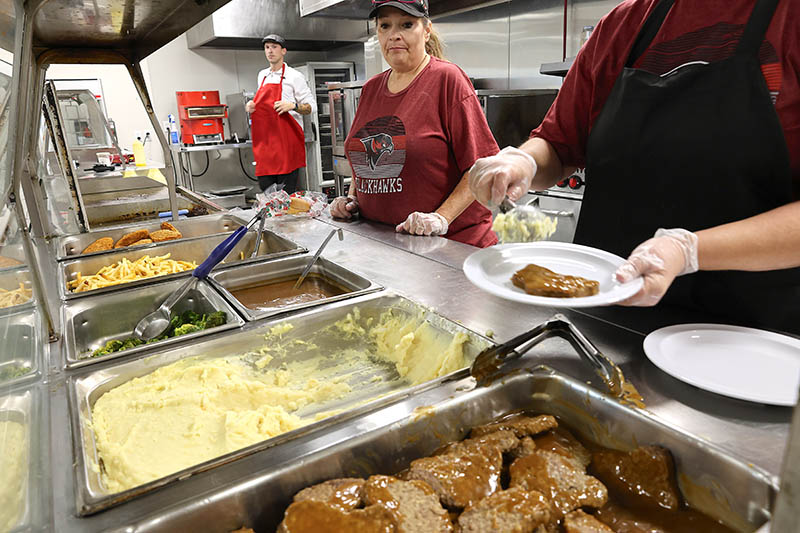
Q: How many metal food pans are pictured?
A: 6